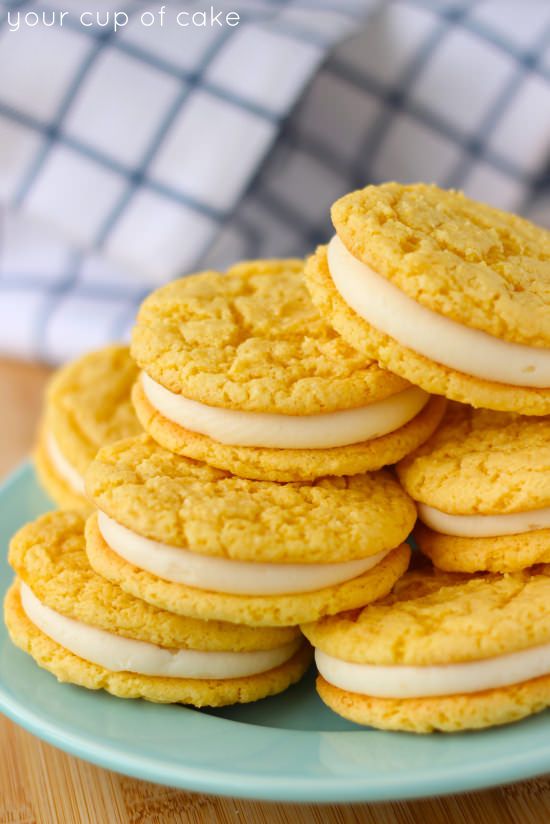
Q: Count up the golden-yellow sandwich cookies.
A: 7